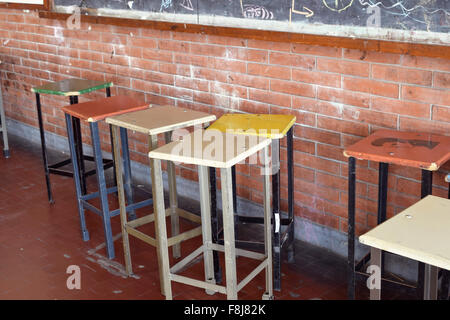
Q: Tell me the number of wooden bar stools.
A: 7